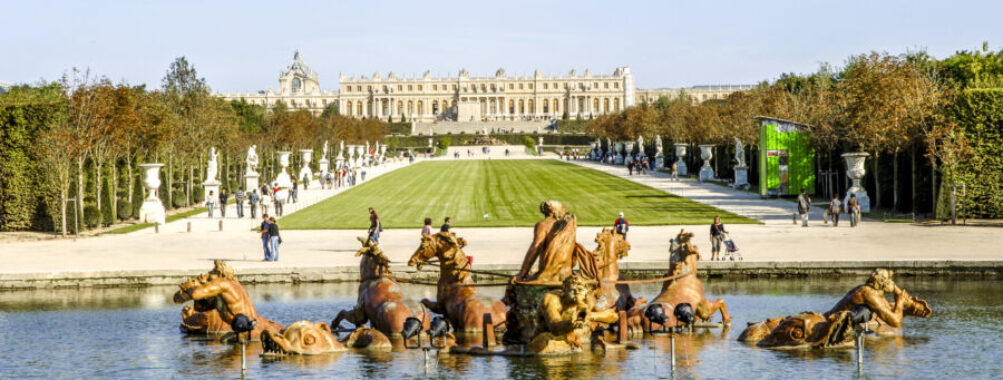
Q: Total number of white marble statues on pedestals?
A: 11